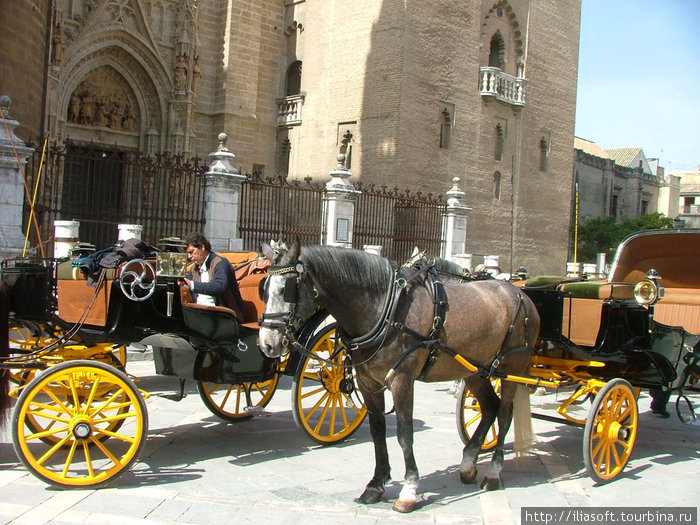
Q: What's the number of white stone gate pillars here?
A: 4